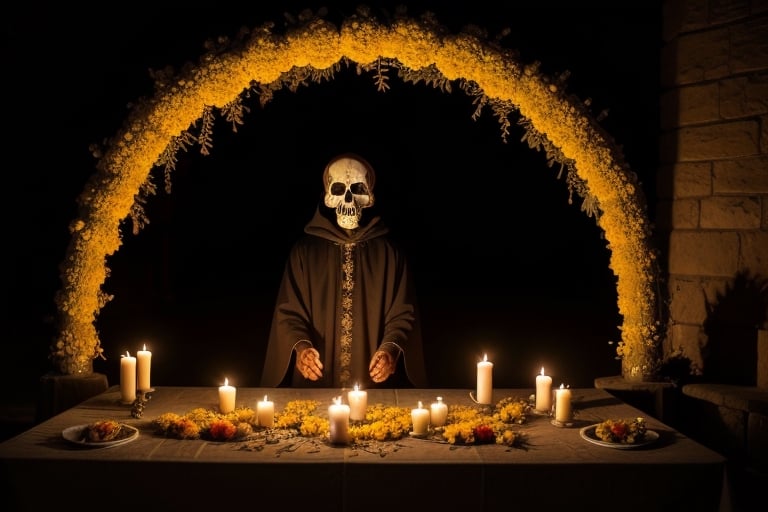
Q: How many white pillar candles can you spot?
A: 11